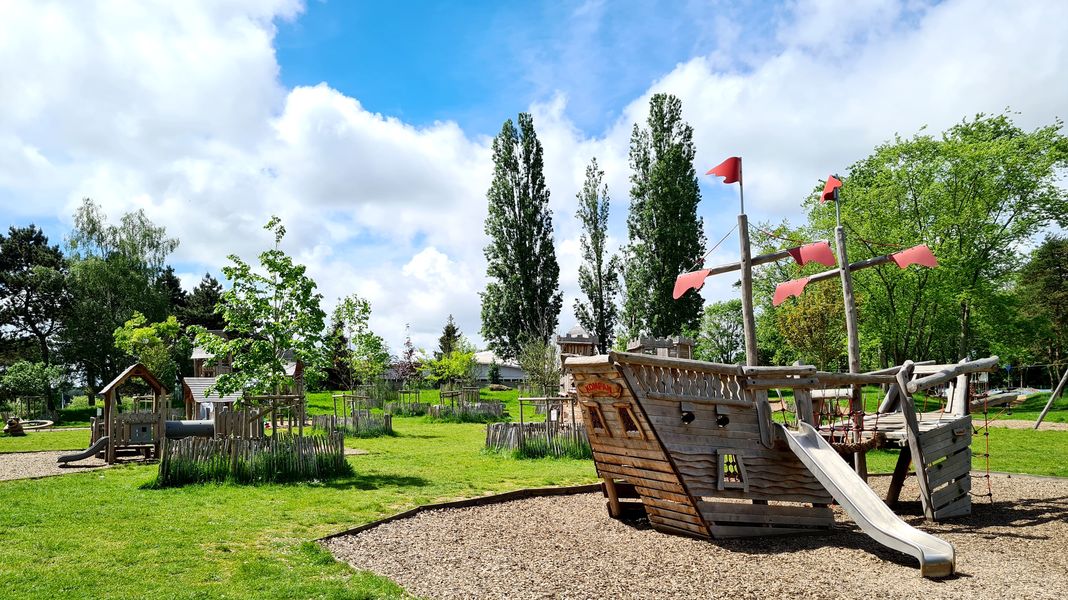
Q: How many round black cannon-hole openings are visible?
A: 2